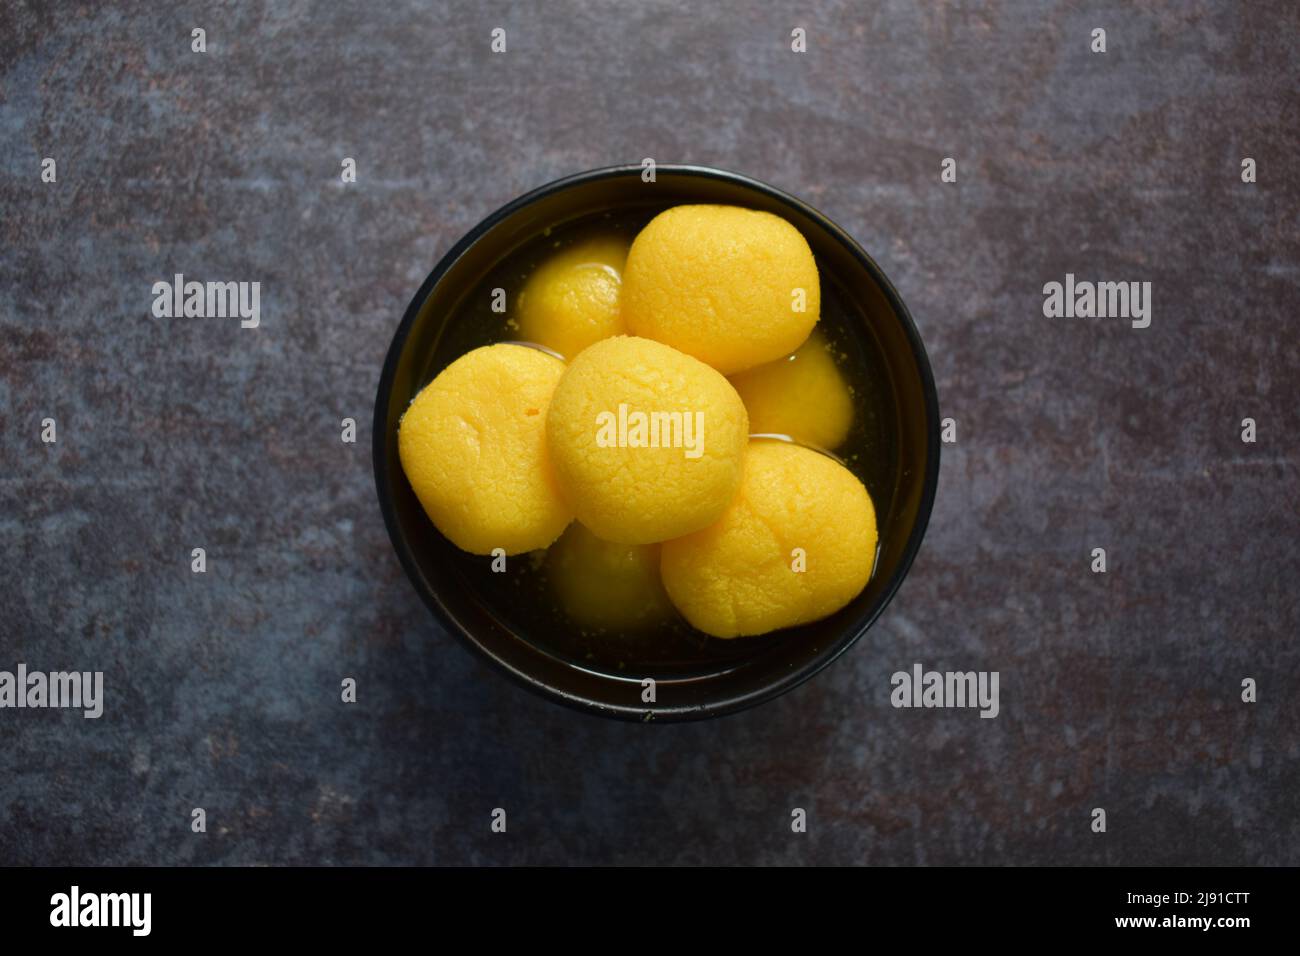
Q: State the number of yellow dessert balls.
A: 7